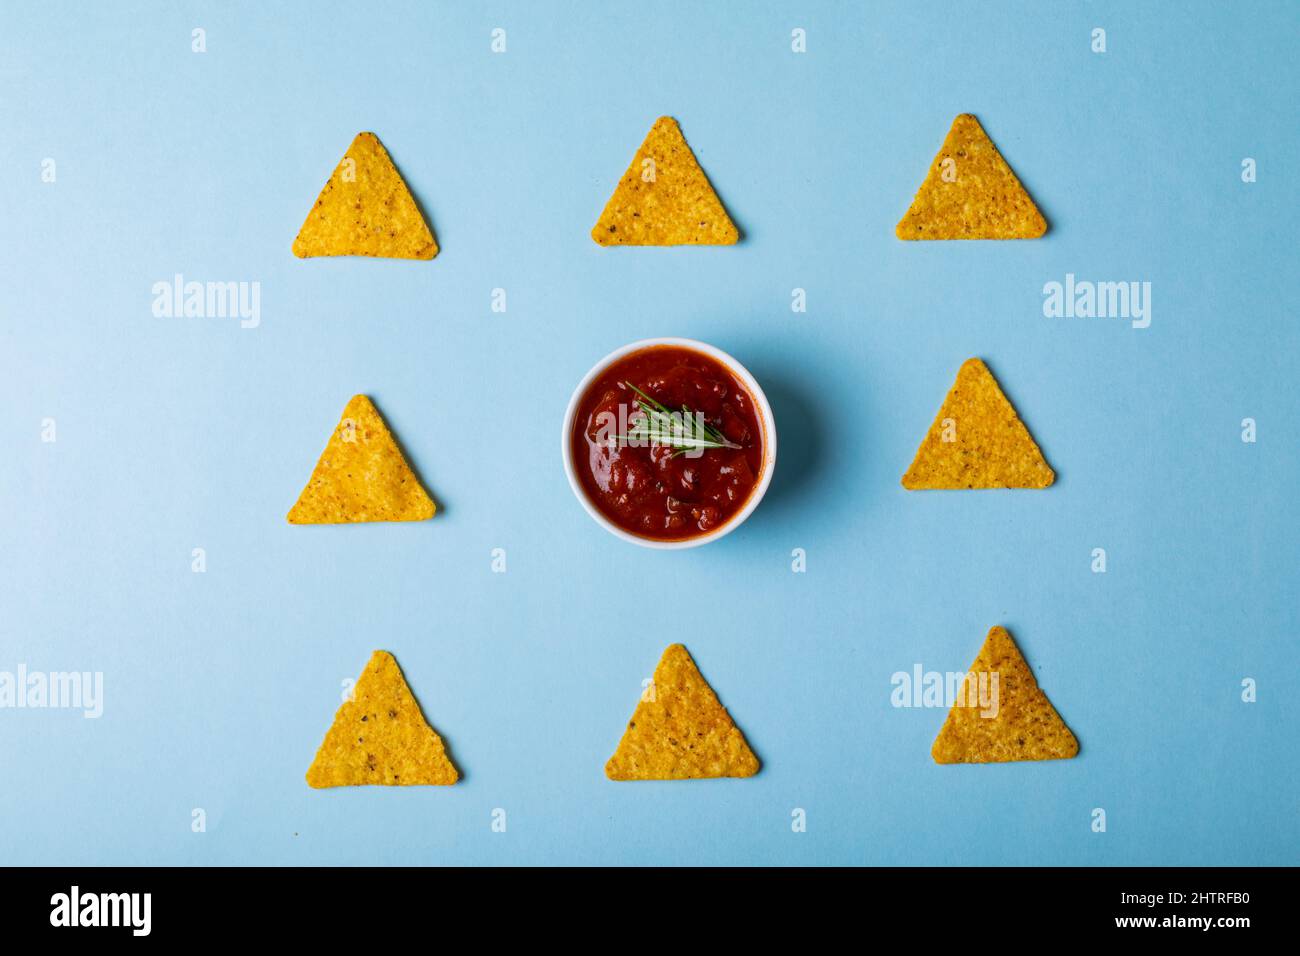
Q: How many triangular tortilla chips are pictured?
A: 8